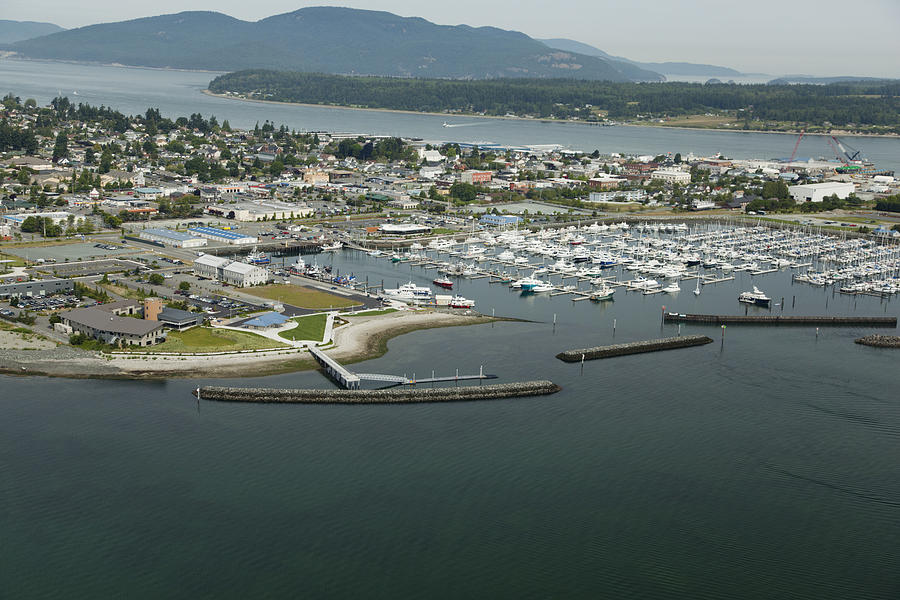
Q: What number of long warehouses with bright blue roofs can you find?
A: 2